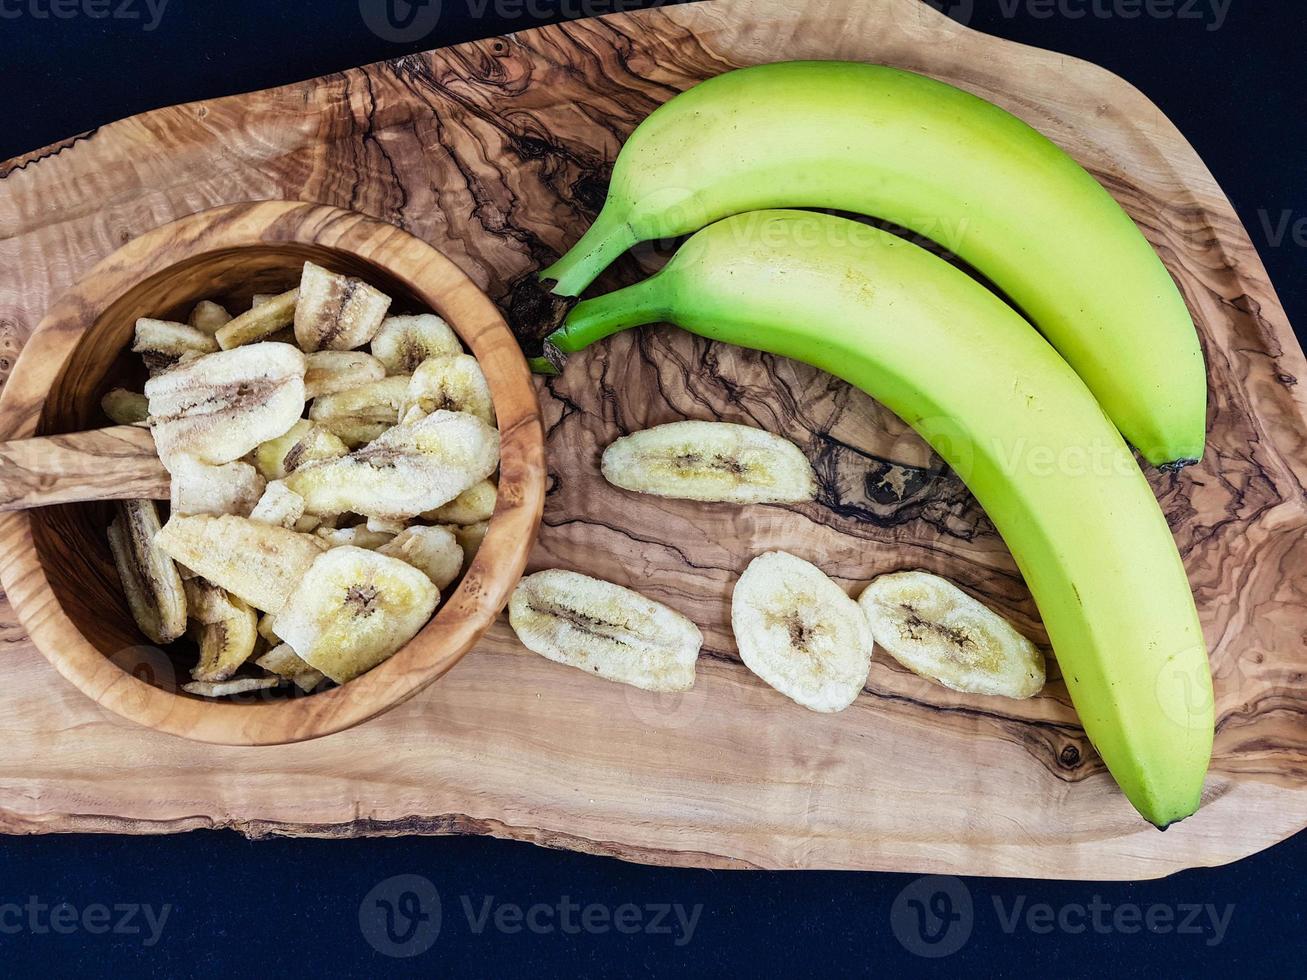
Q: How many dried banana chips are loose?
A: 4